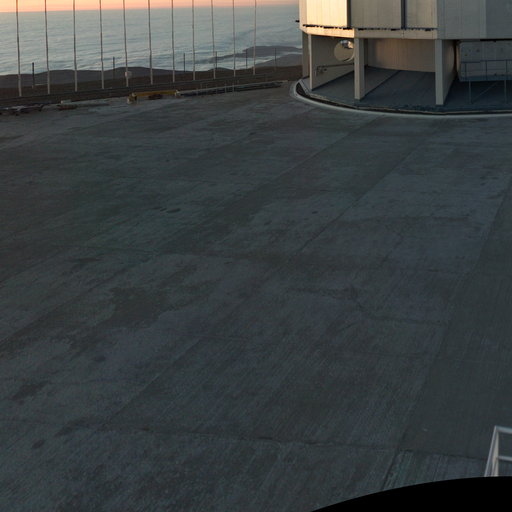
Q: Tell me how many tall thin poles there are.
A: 11